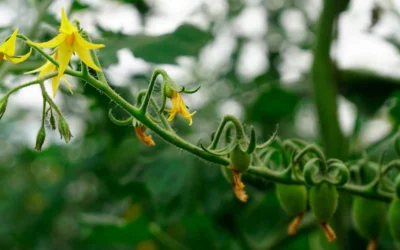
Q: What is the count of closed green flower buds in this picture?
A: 4